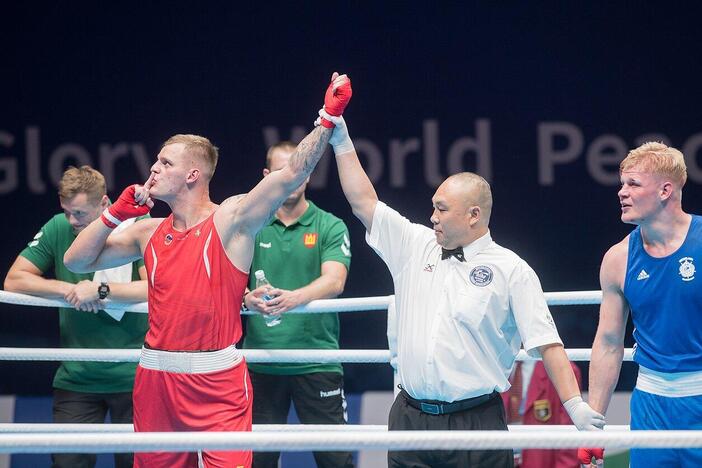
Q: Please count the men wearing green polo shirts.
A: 2